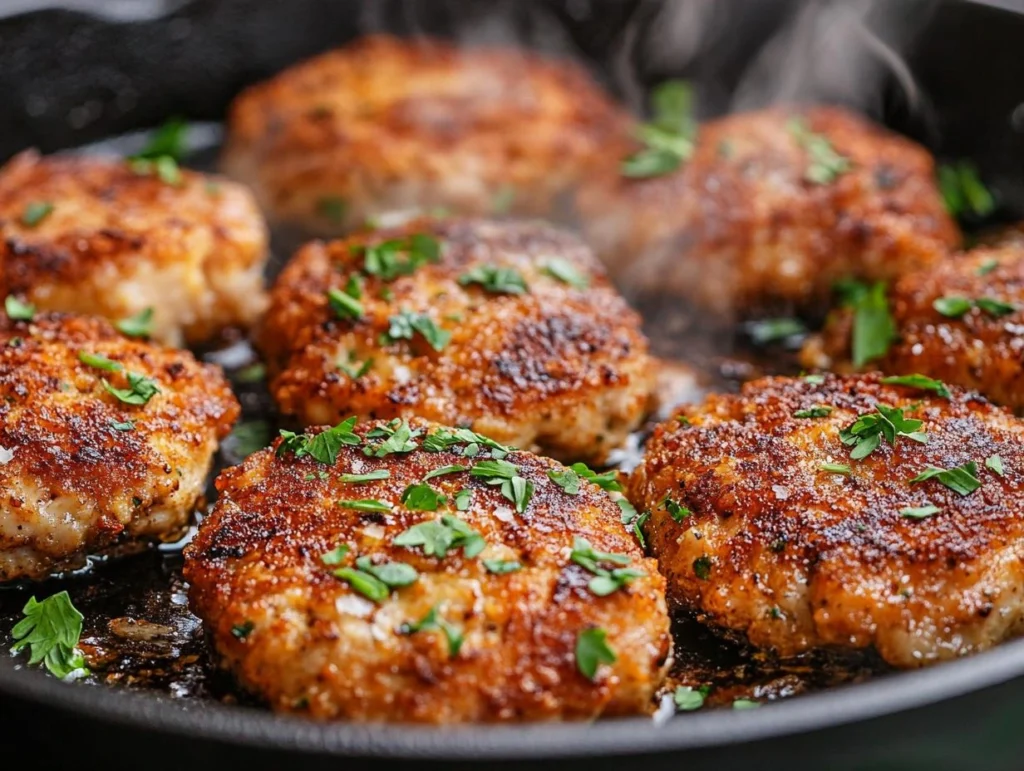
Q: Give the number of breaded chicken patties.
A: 8